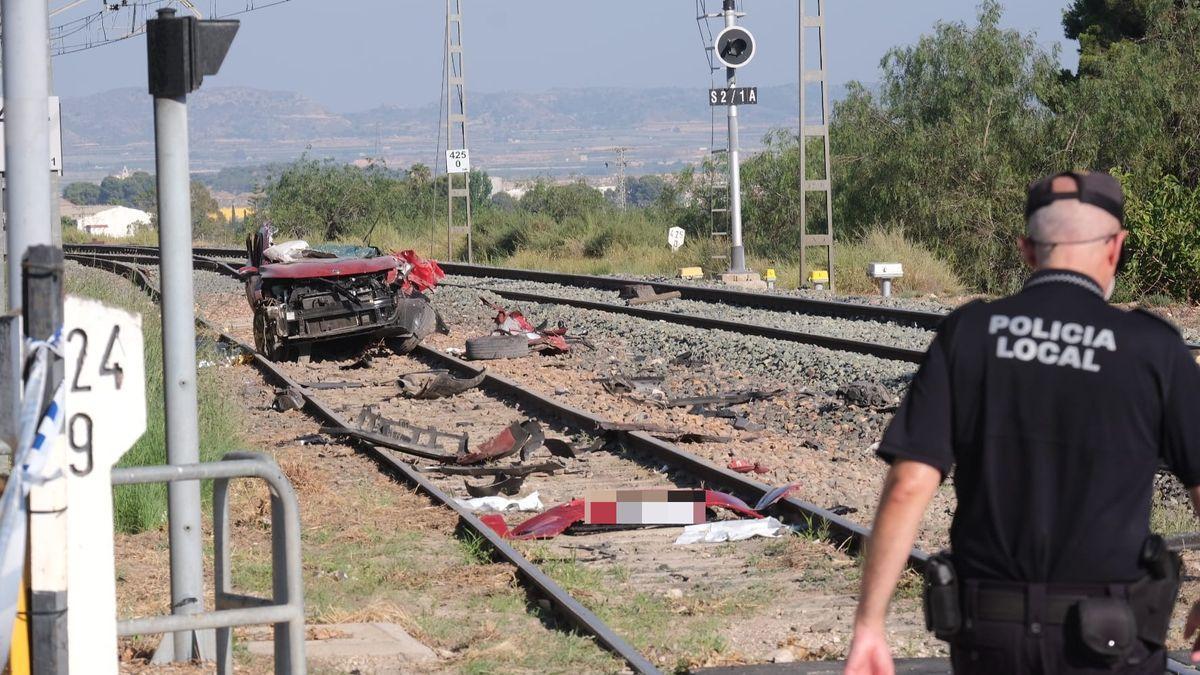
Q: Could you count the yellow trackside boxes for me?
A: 3